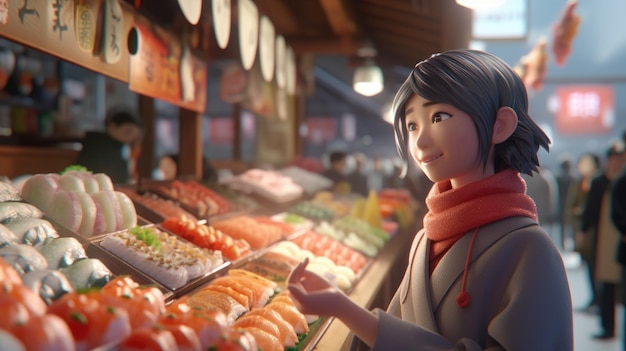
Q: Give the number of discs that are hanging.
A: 6